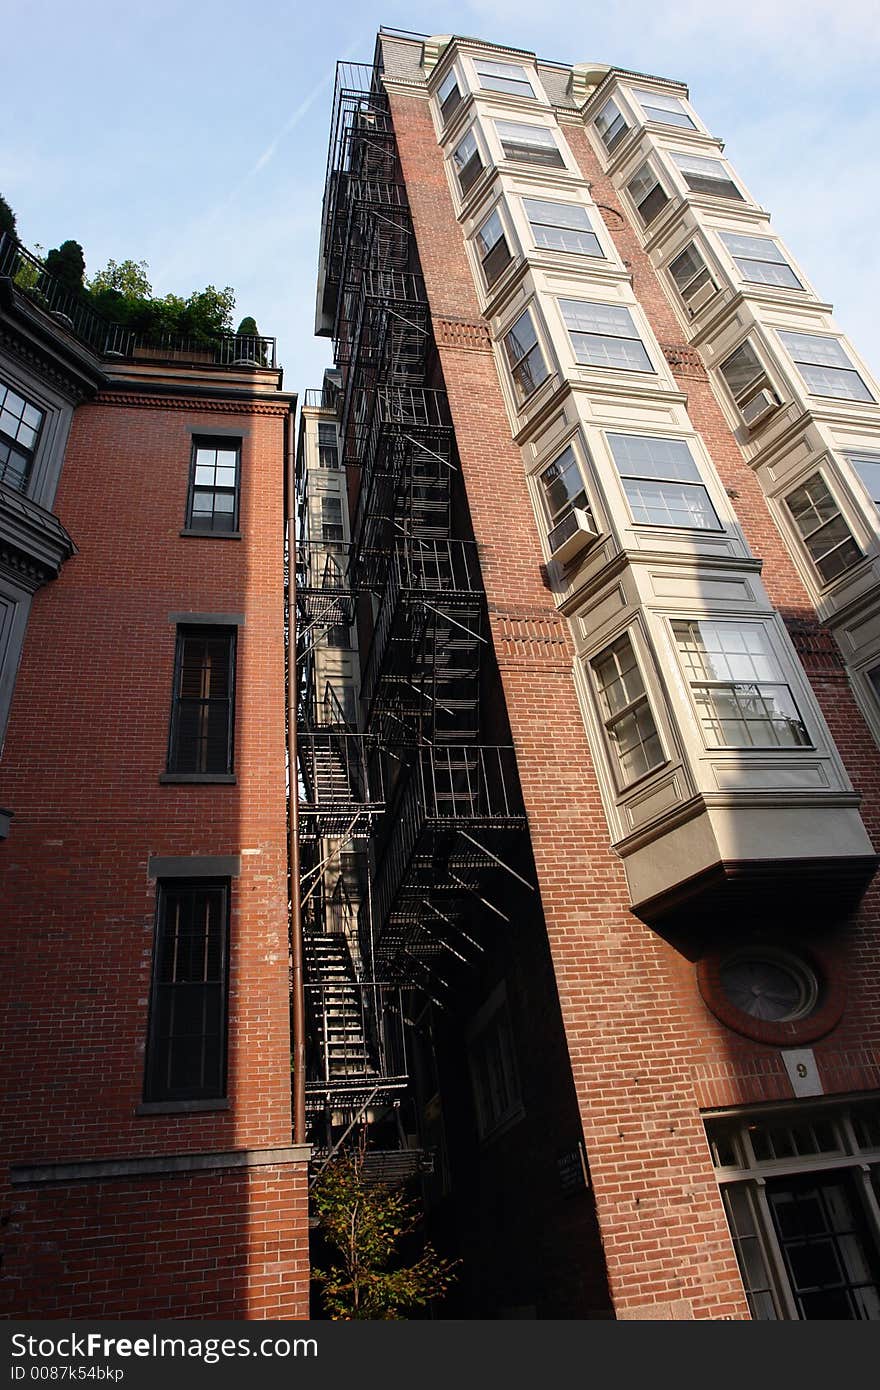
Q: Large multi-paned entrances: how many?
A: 1